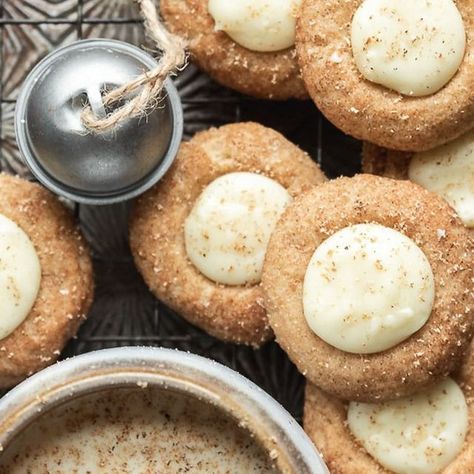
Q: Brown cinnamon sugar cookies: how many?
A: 7